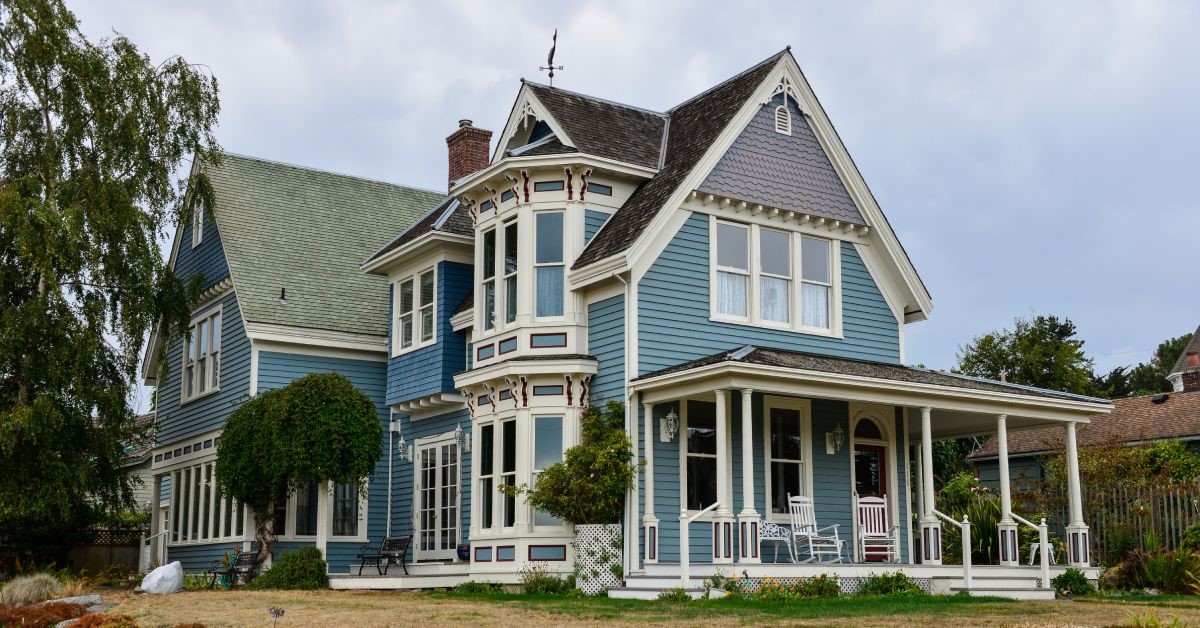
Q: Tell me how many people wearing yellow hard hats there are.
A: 0